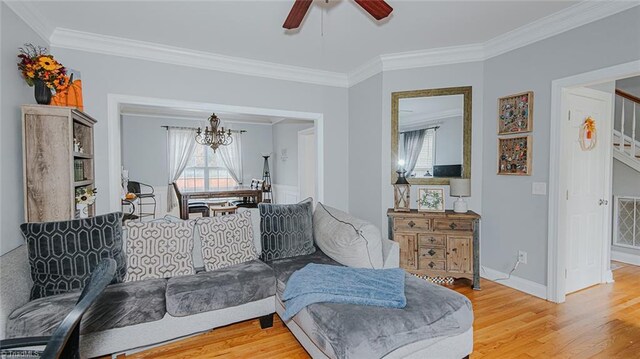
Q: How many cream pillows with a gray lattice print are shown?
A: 2